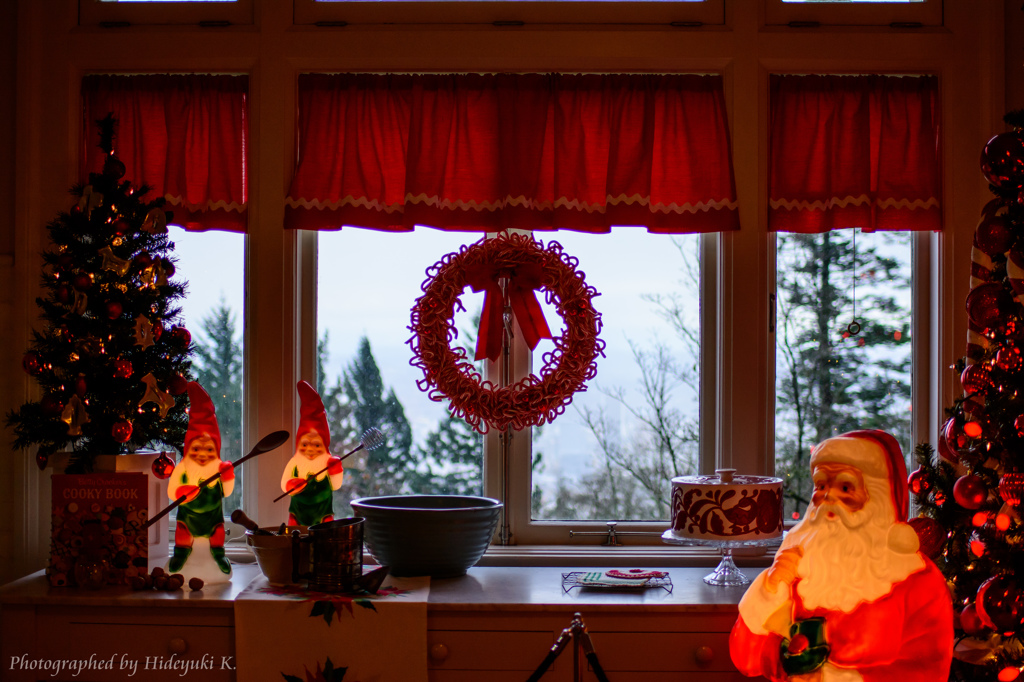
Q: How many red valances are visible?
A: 3